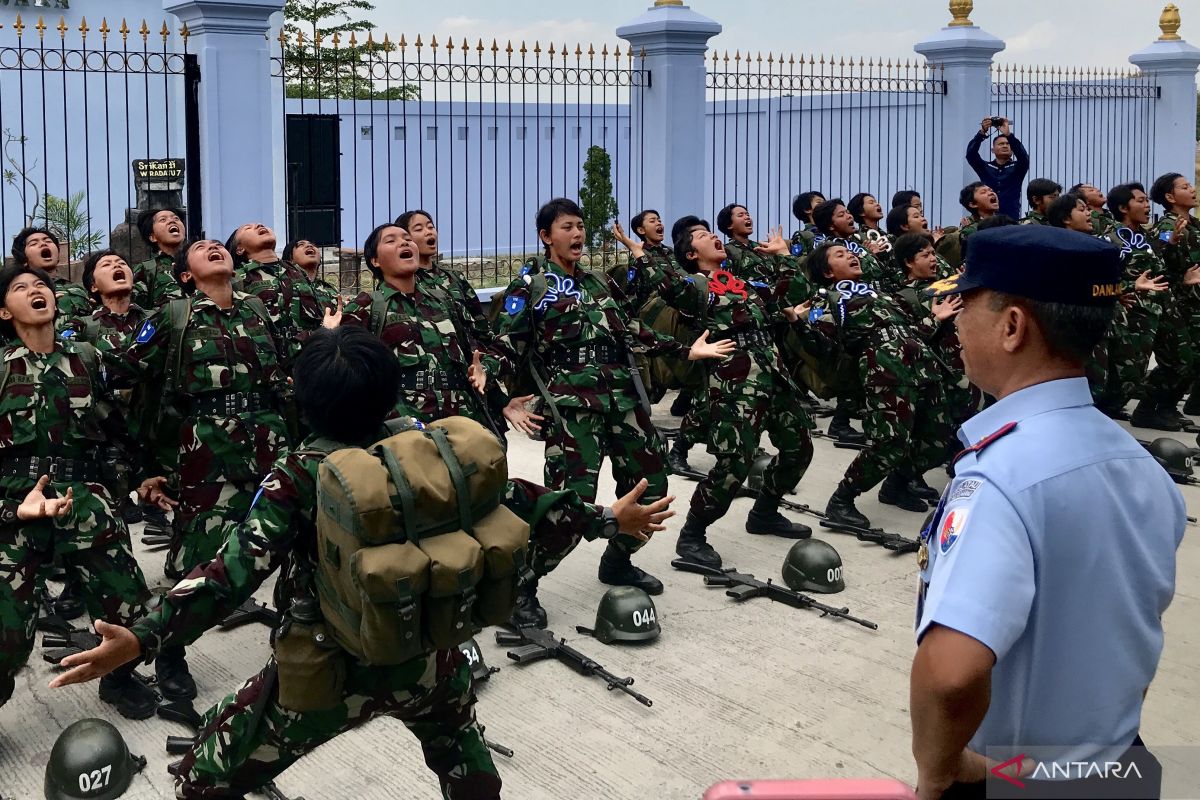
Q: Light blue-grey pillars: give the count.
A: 4